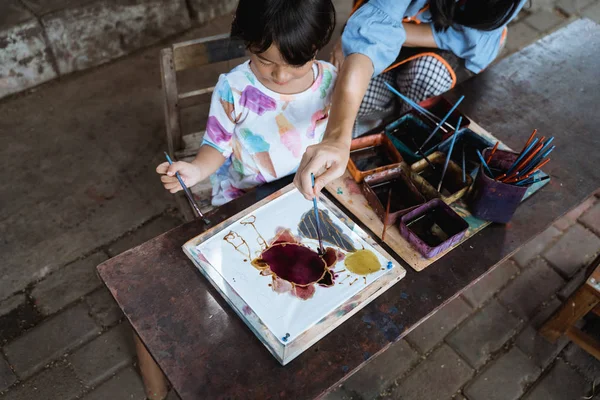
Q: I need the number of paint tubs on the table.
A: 7